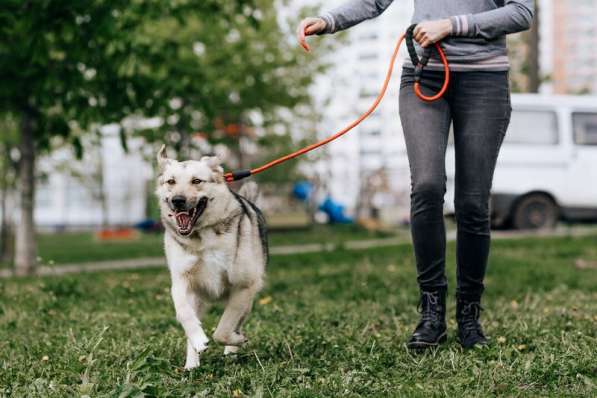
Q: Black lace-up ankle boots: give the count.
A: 2